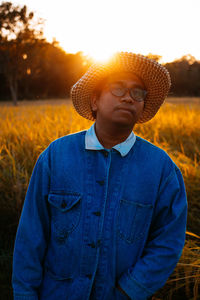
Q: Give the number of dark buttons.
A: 6